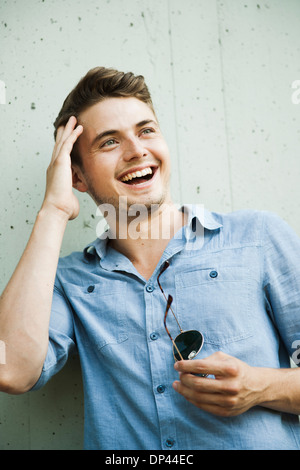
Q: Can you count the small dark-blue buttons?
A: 6